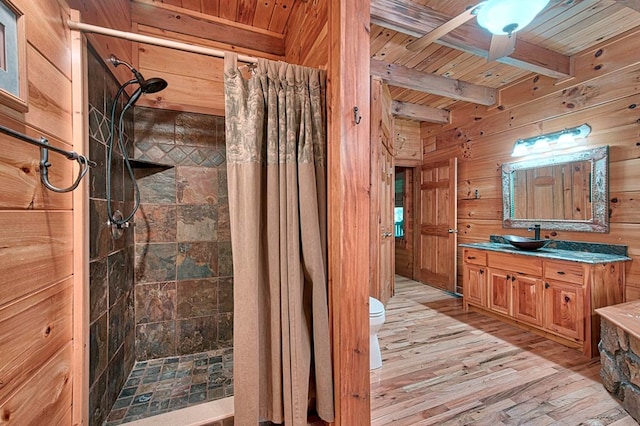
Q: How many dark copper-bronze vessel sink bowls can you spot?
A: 1